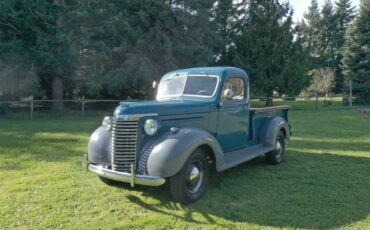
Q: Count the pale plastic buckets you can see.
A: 0